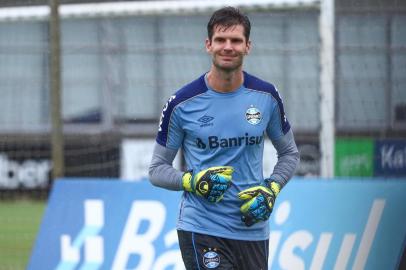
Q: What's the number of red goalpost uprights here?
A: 0